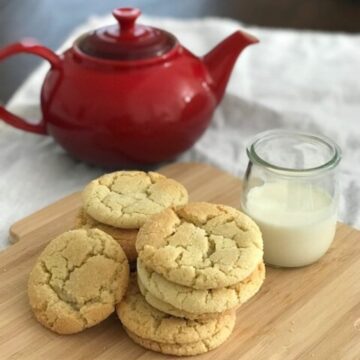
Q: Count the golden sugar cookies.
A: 8